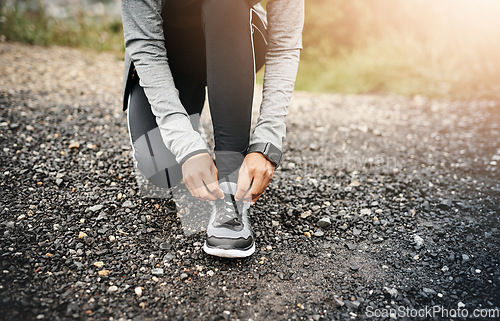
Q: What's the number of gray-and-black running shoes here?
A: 1